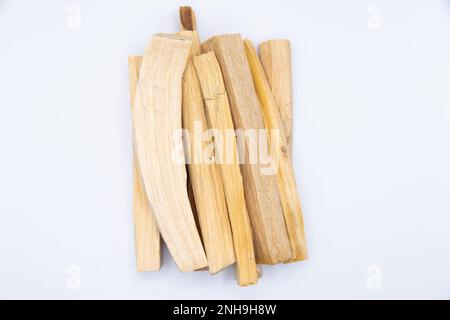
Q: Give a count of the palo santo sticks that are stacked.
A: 8